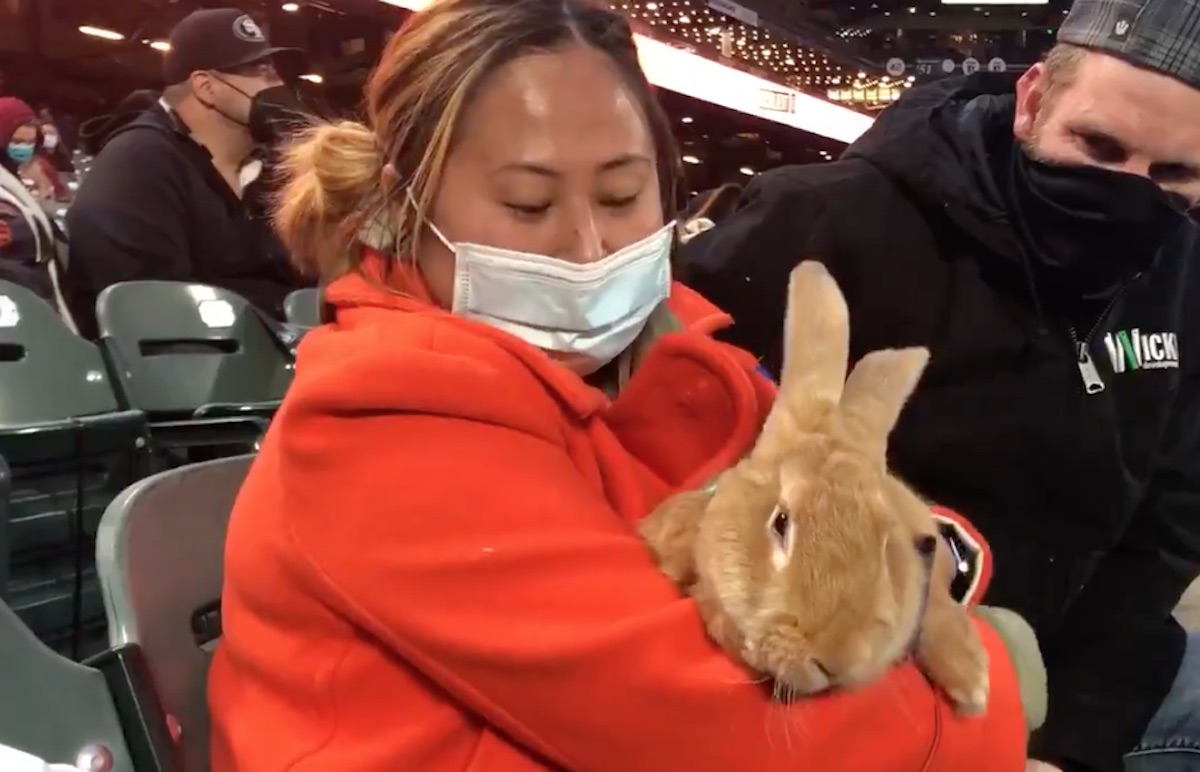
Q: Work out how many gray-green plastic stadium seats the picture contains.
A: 5